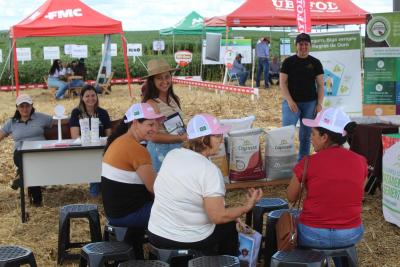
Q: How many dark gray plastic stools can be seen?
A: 11